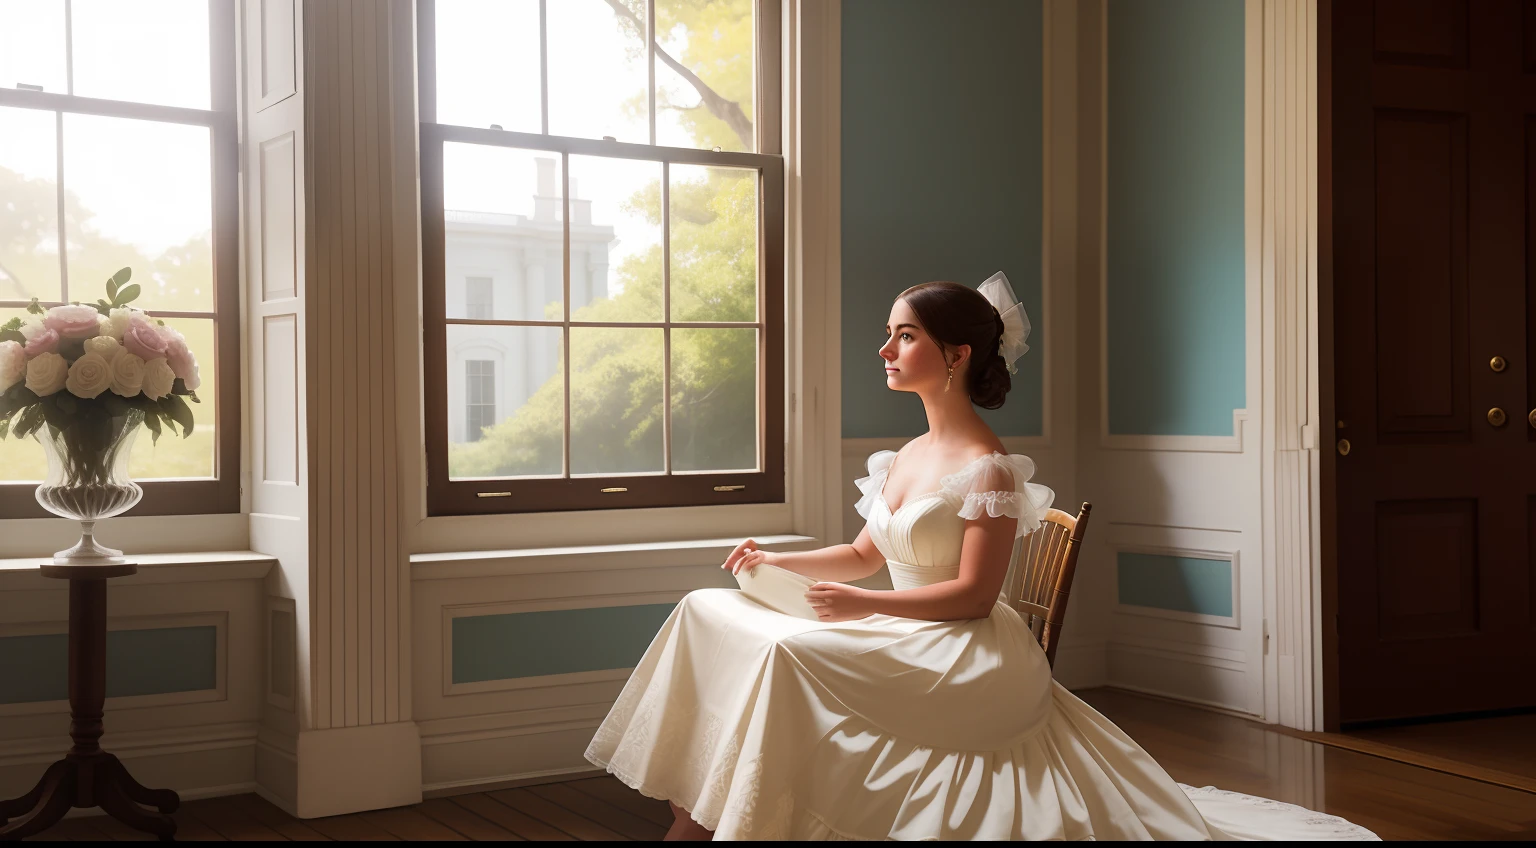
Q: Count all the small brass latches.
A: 3